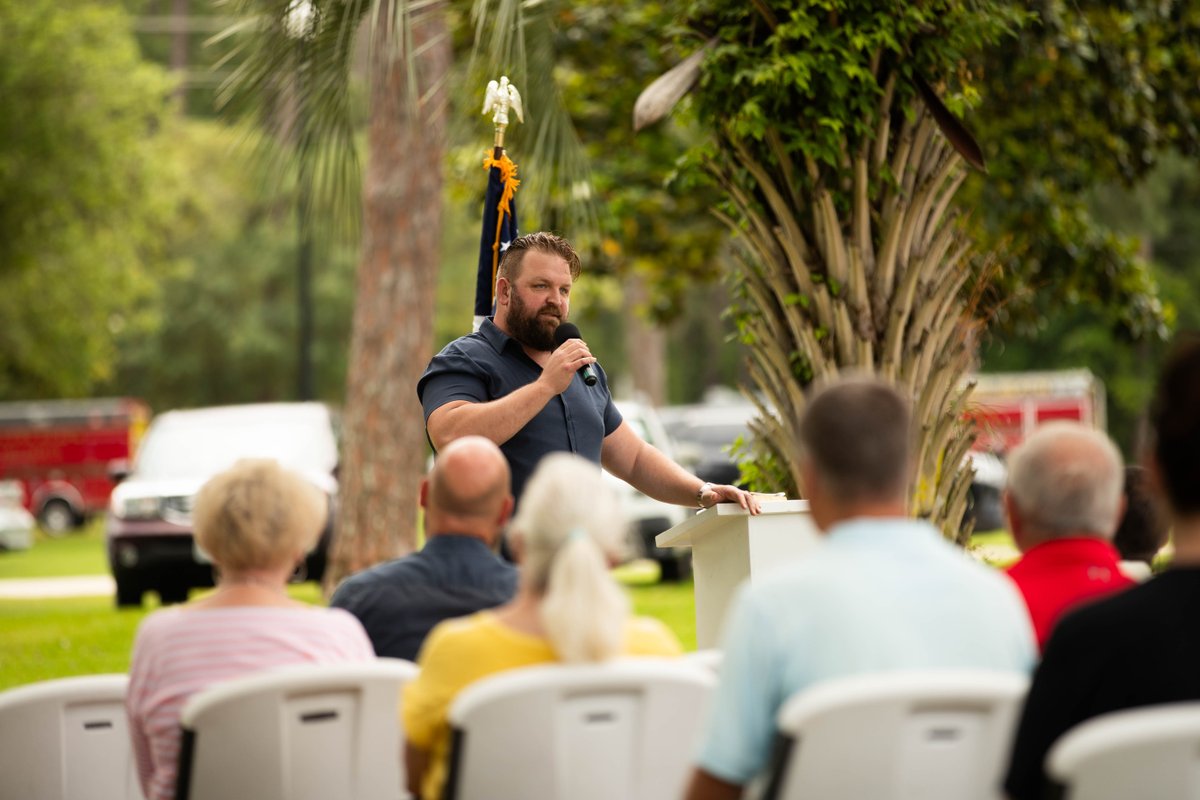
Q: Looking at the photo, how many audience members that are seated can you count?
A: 7